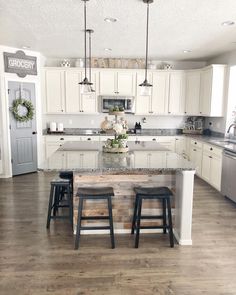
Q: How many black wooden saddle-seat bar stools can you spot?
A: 4